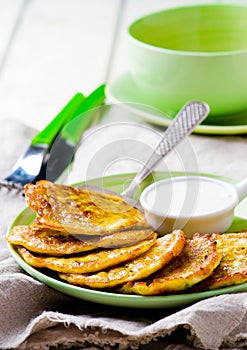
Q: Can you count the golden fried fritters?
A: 6